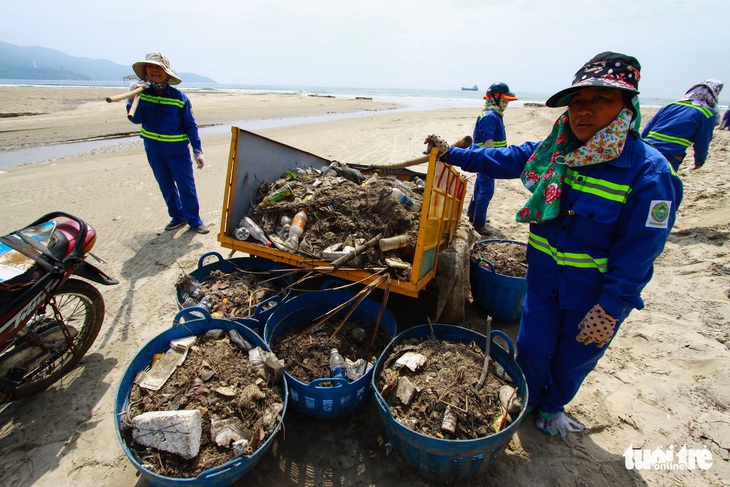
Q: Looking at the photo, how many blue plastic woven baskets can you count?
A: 5